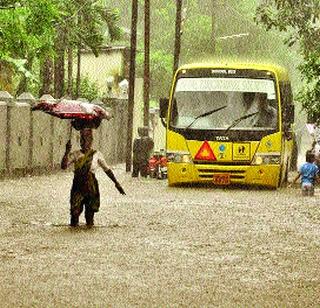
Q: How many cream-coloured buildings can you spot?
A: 1